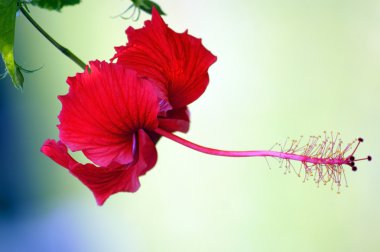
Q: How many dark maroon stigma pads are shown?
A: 5